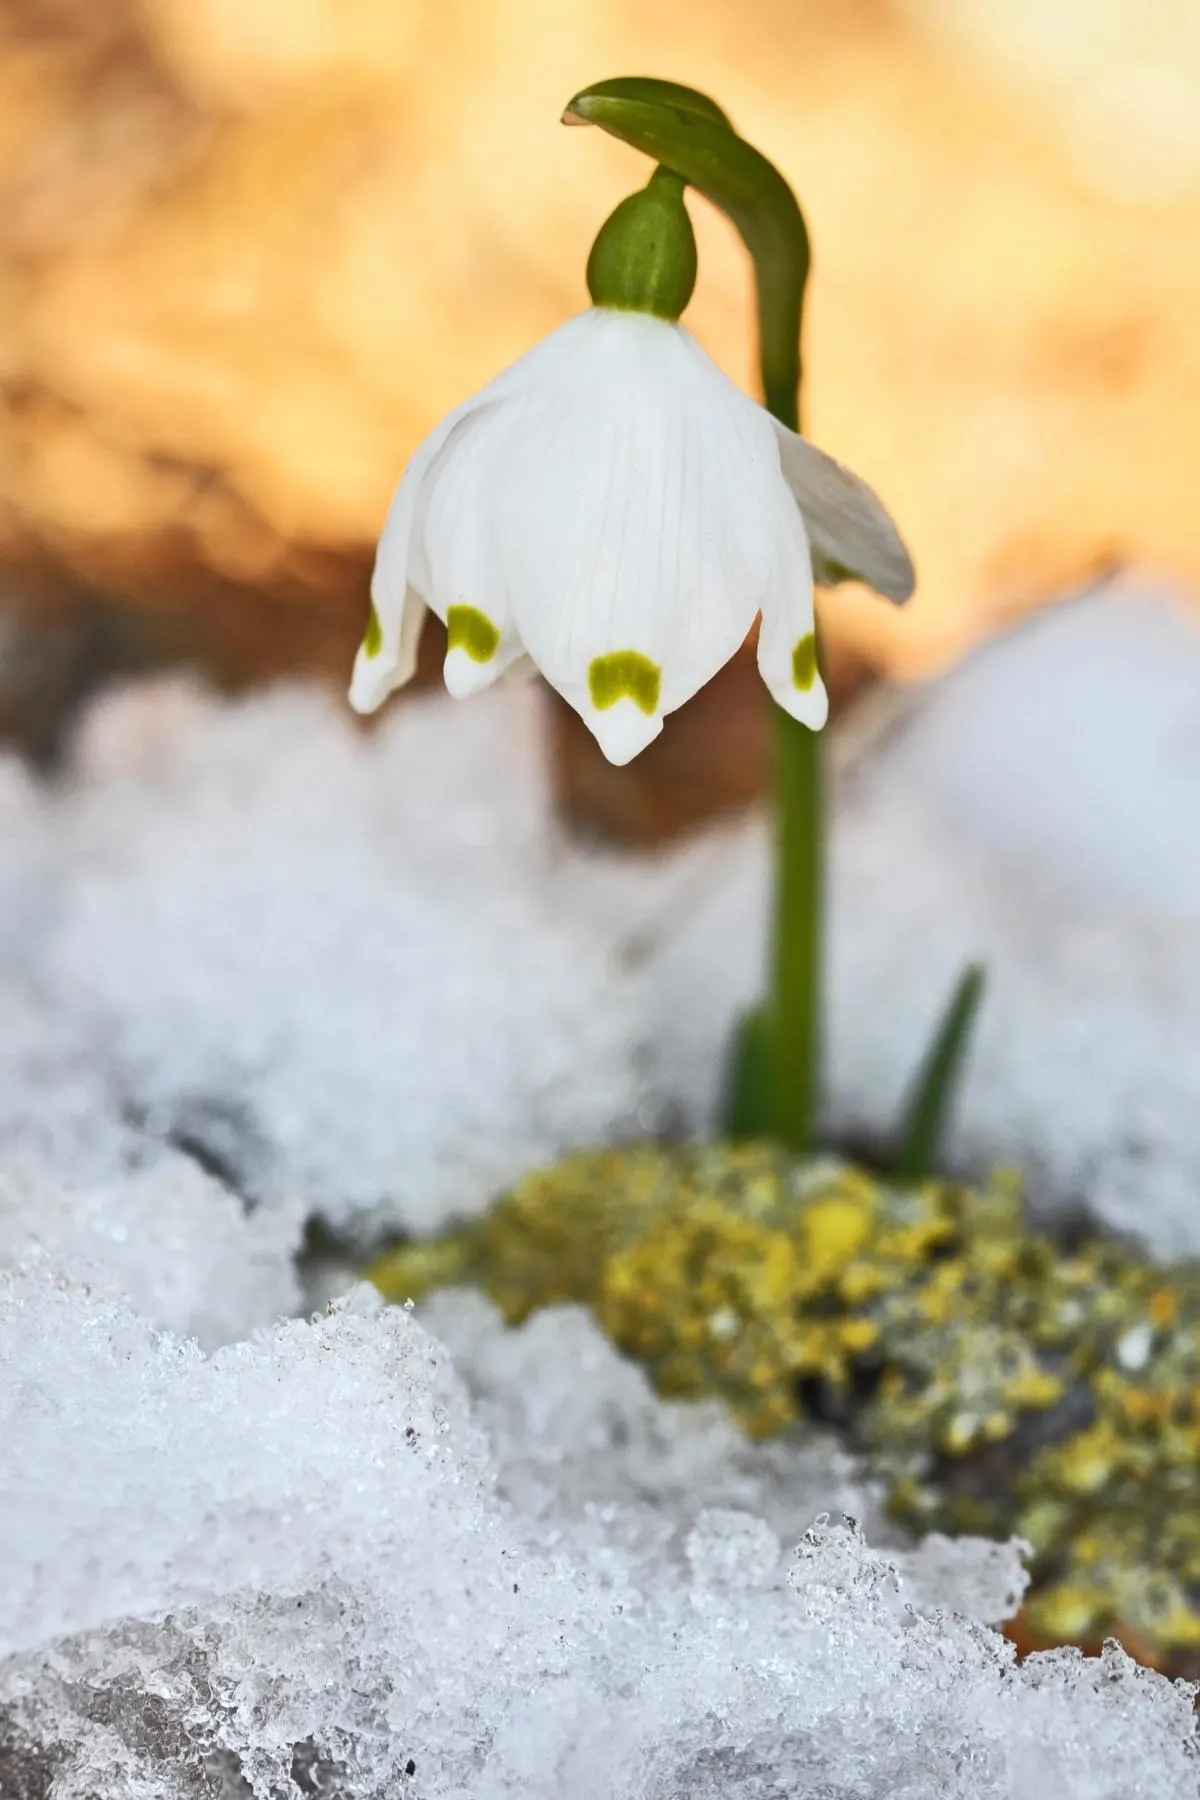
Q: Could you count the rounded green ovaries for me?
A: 1